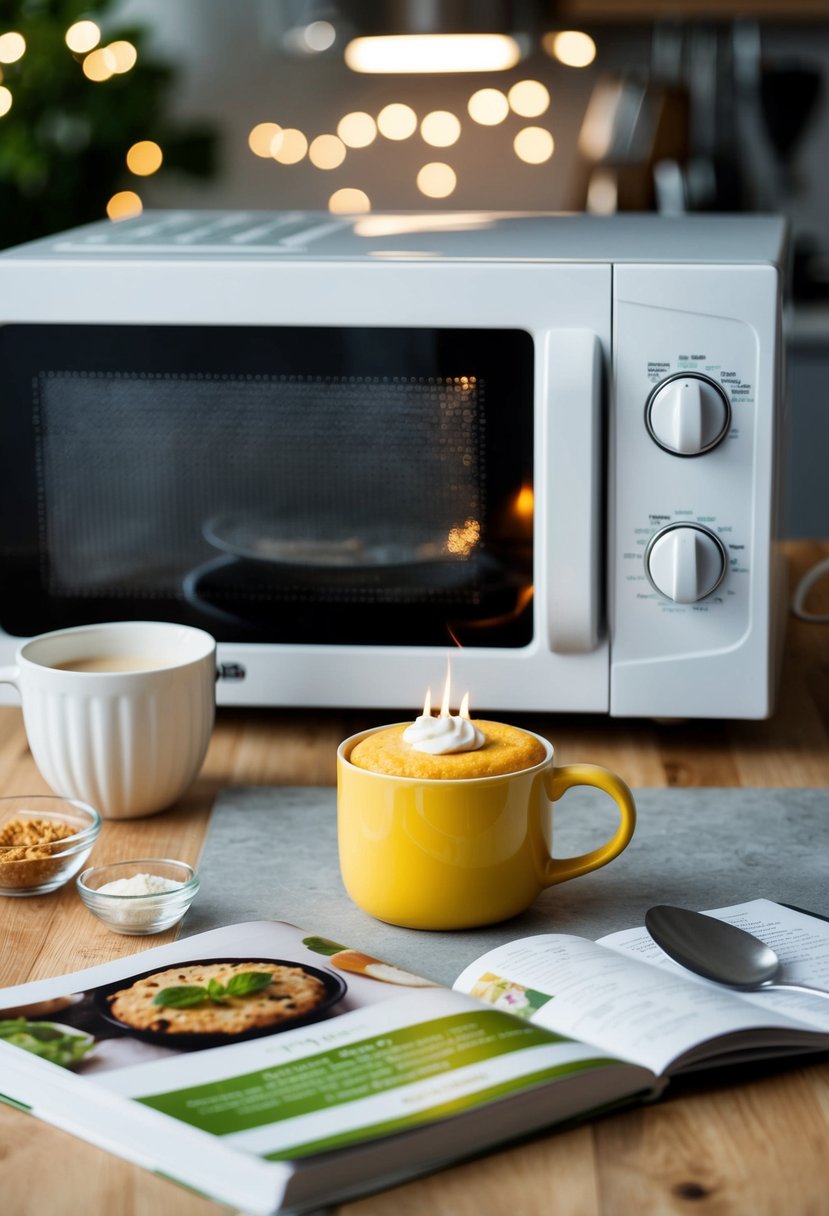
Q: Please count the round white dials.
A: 2